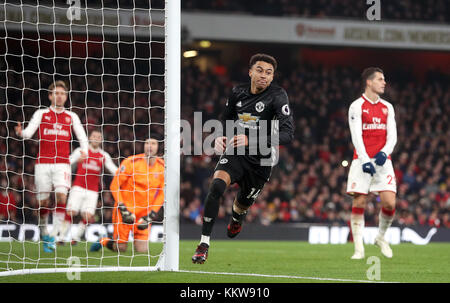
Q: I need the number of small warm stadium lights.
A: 2